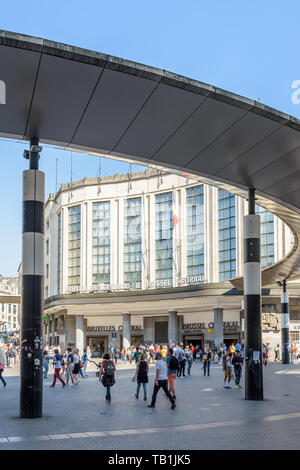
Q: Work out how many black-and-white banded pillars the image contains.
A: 3